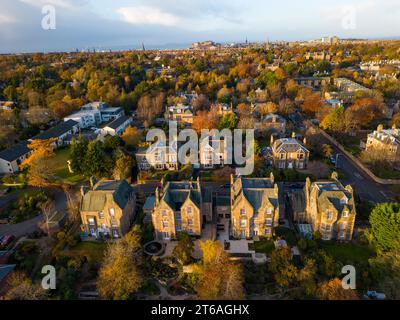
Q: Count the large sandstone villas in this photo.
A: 4